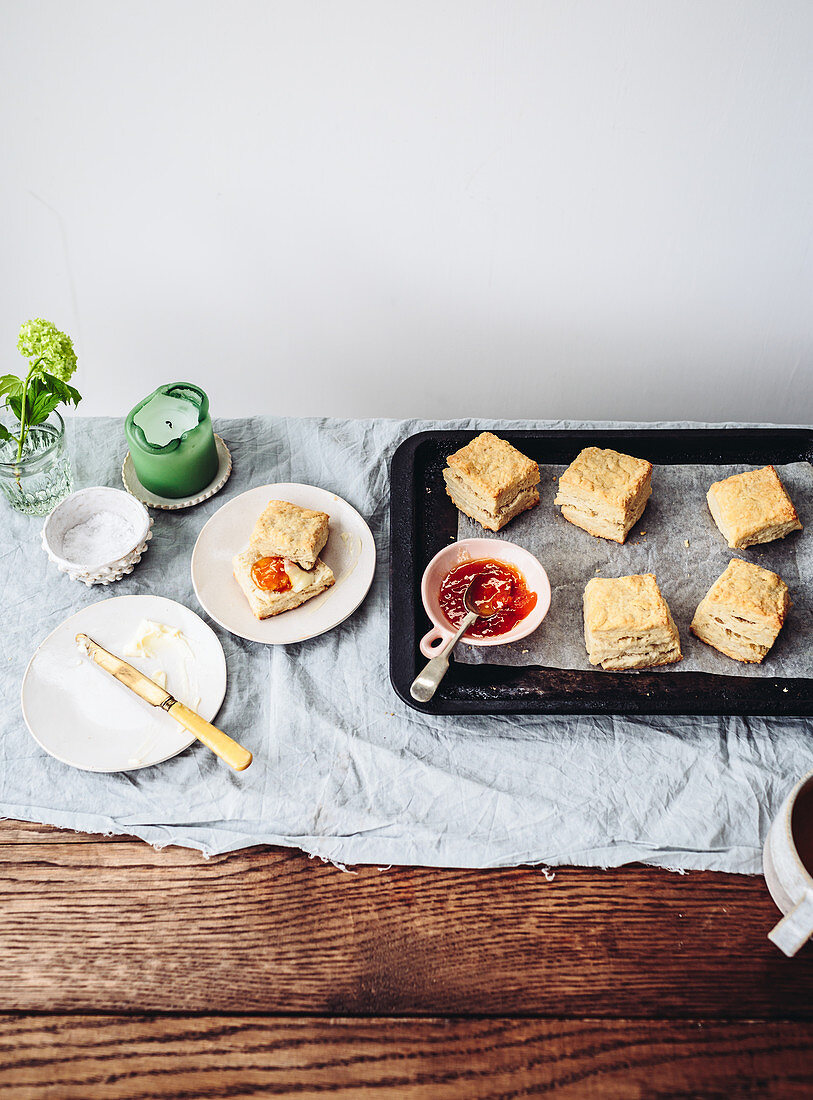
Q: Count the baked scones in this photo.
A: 6